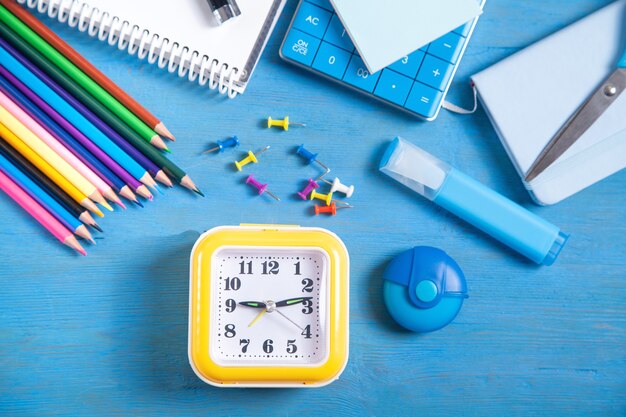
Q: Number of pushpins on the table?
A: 9